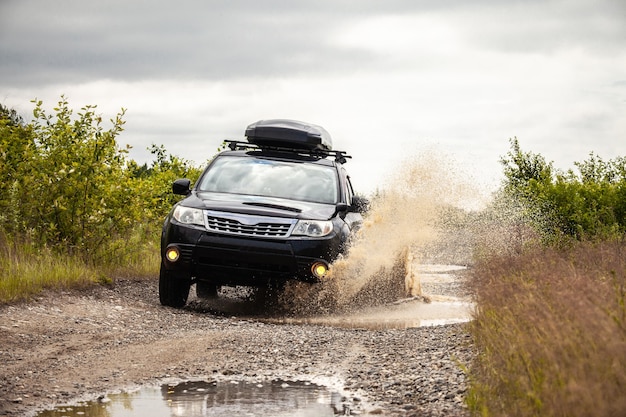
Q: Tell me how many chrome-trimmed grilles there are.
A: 1